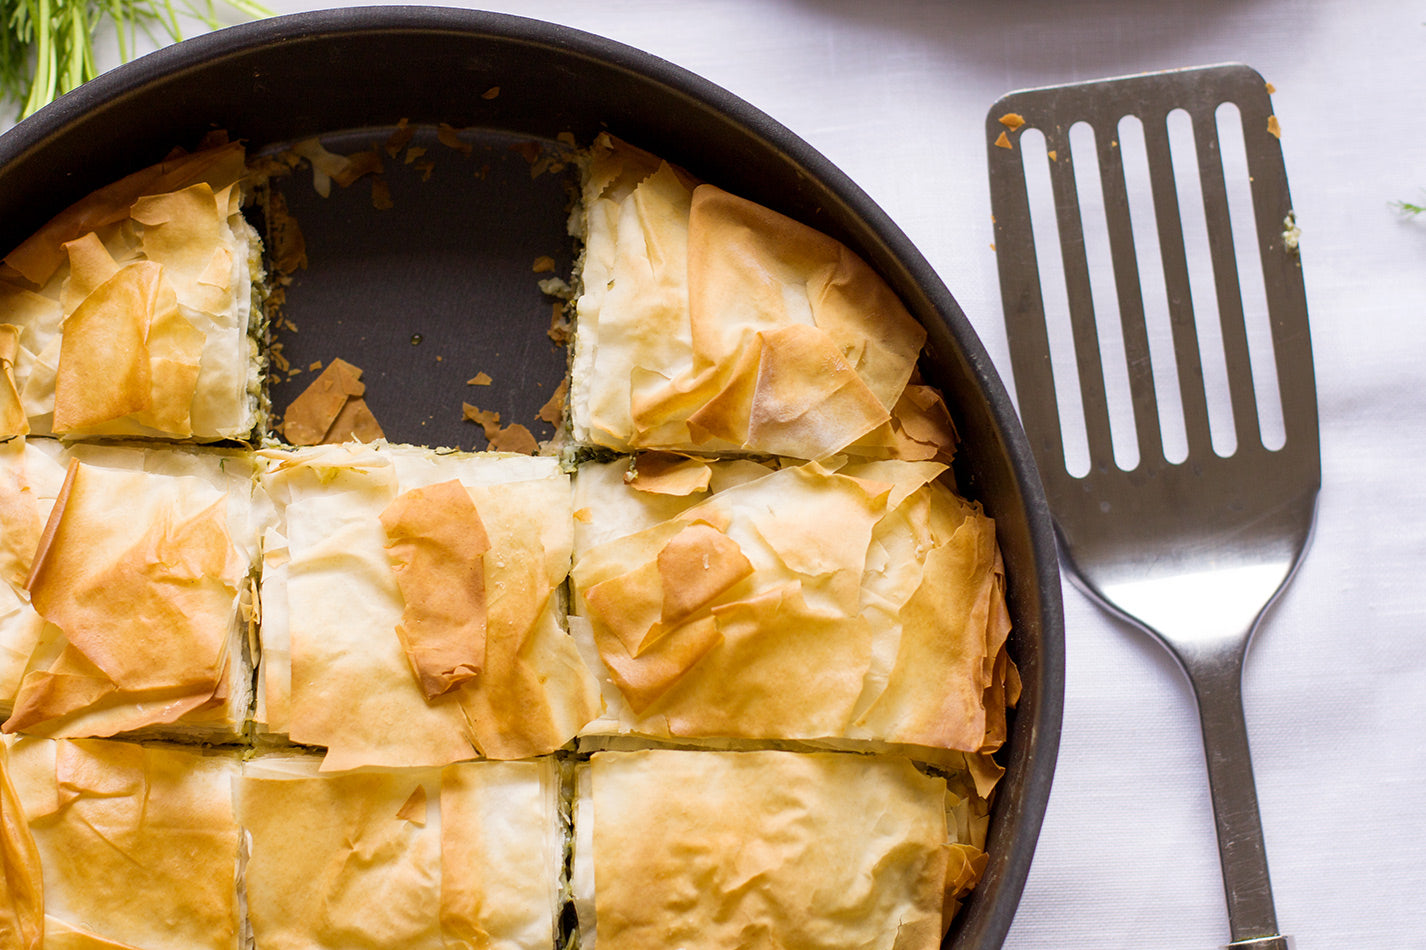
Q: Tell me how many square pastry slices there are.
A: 8